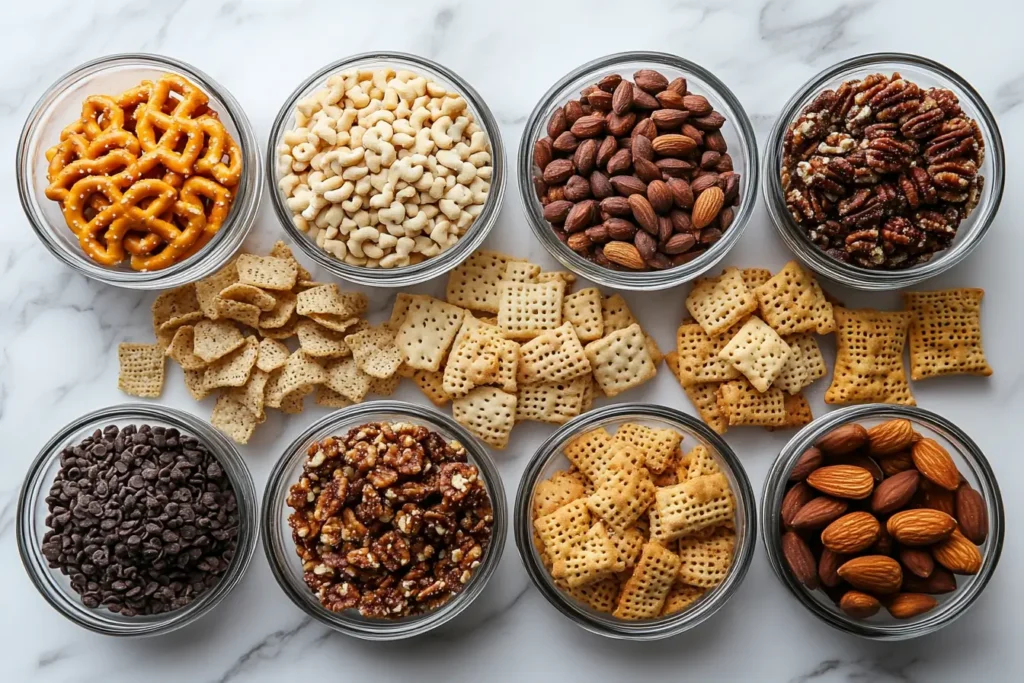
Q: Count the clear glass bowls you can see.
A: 8